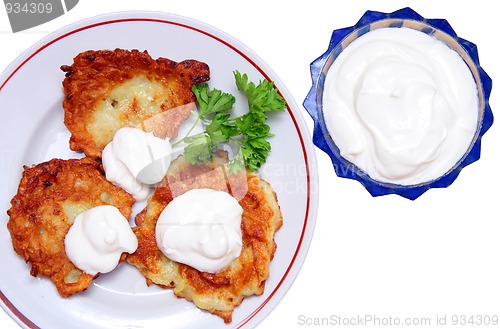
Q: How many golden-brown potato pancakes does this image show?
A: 3